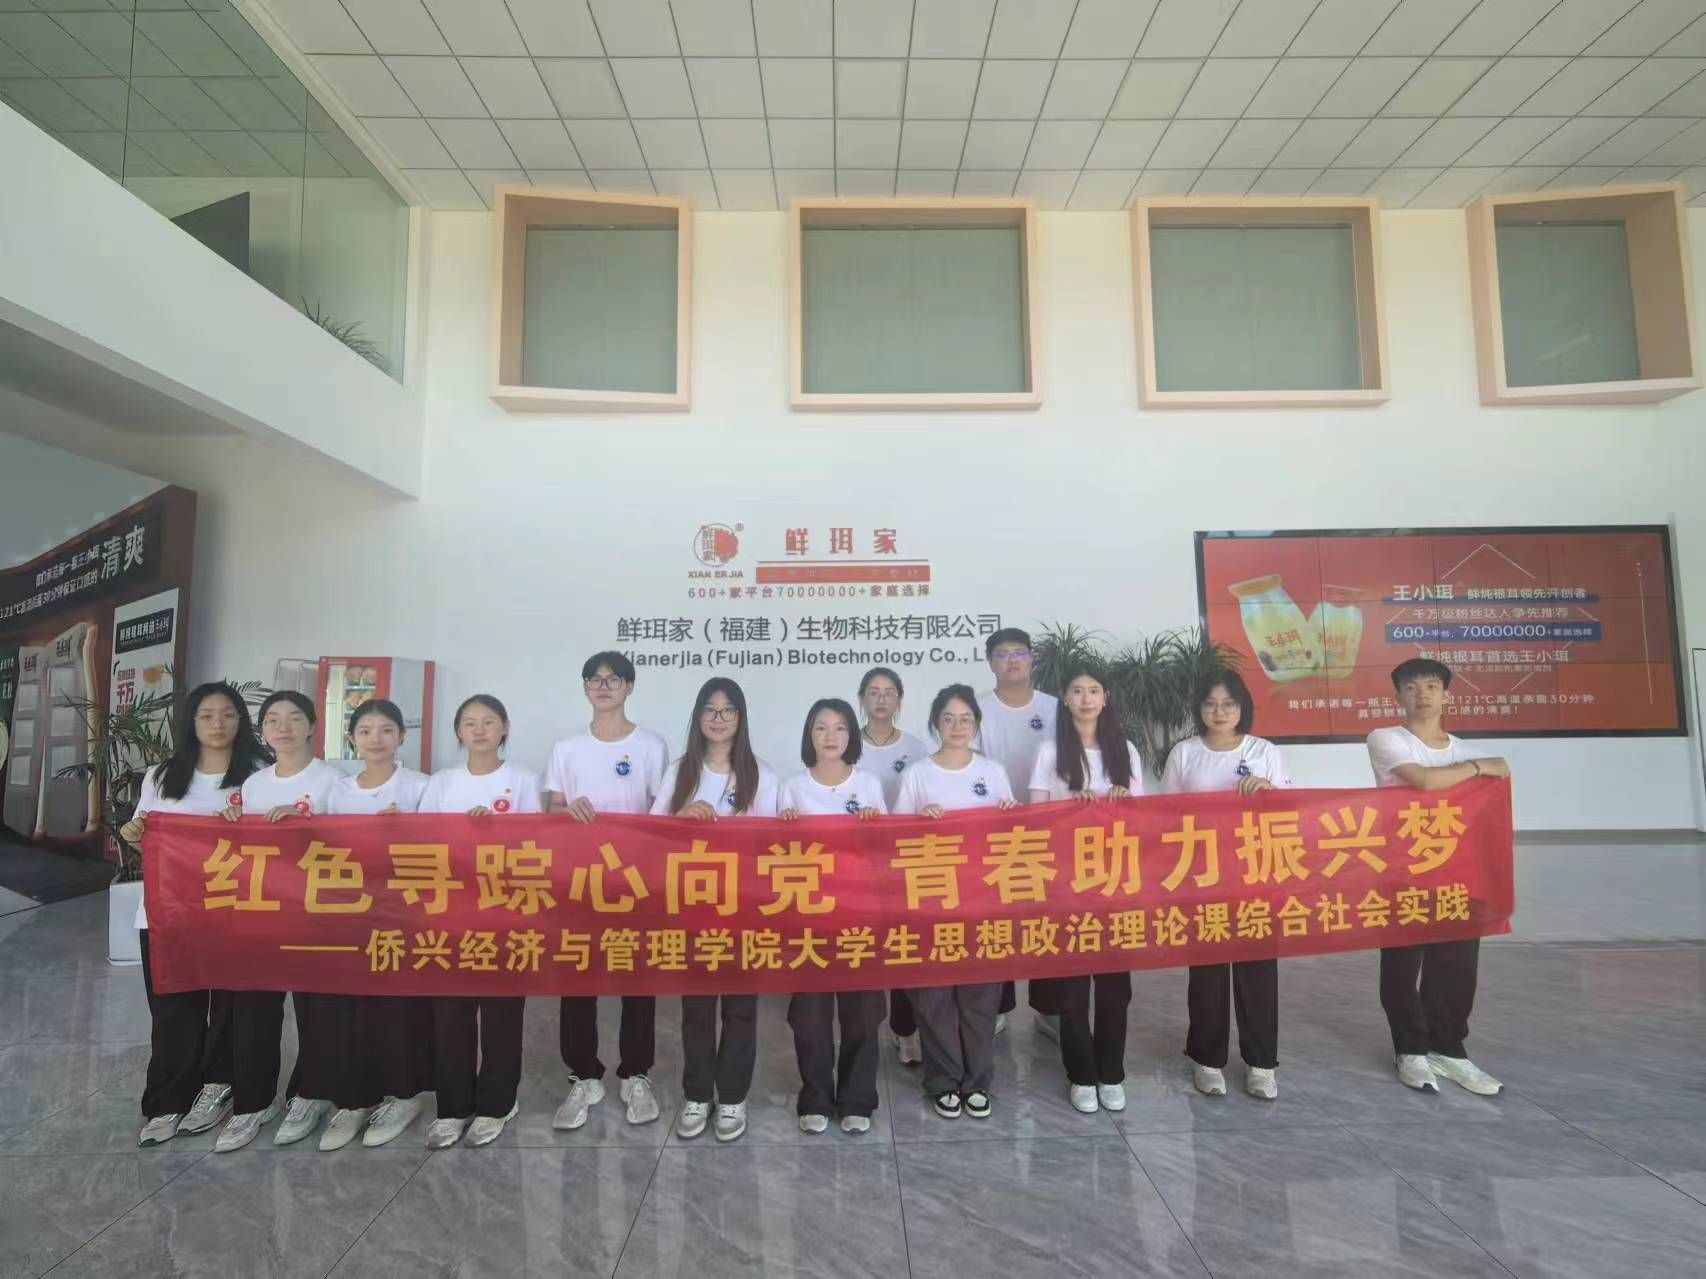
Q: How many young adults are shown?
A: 13